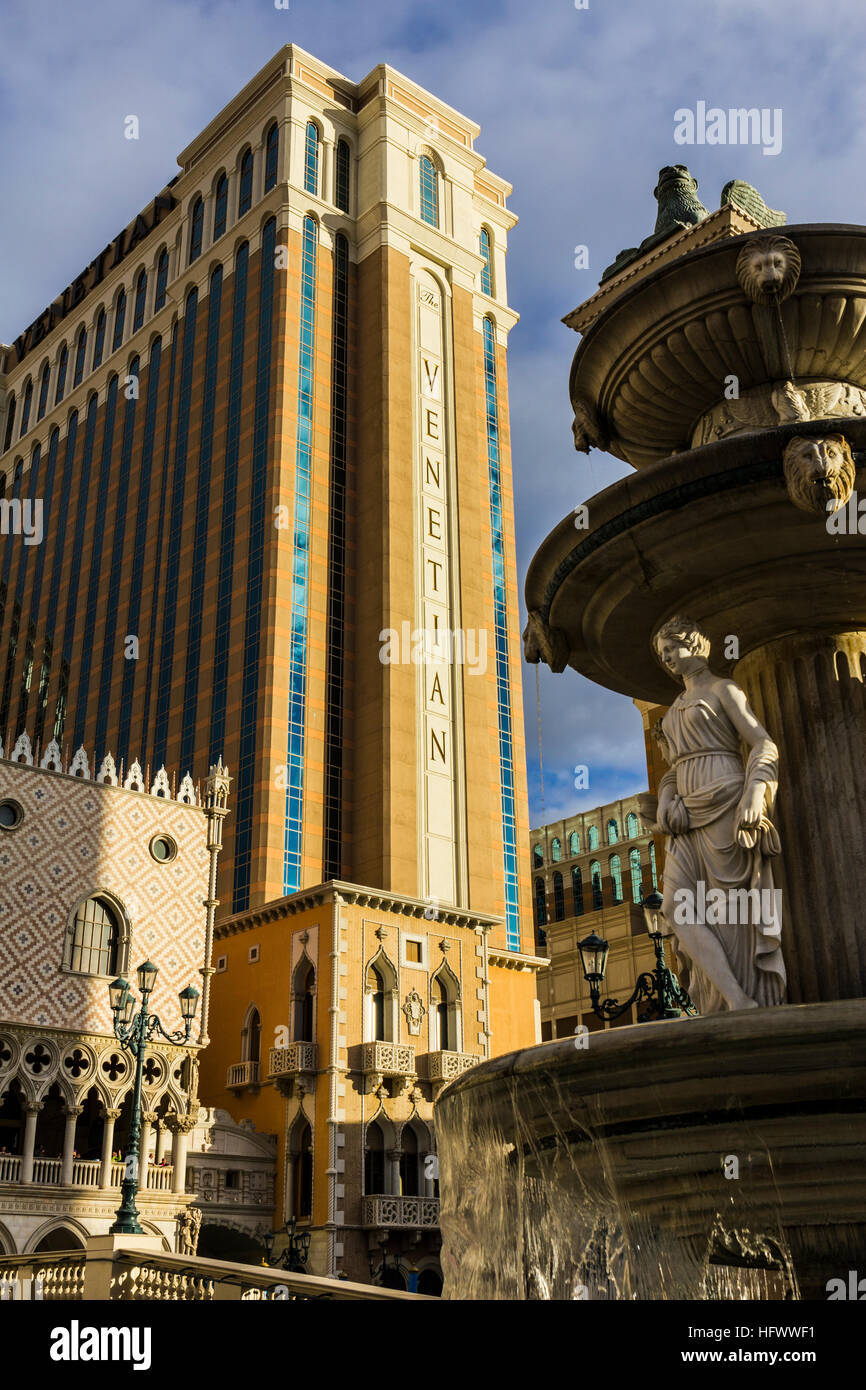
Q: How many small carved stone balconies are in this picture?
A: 5